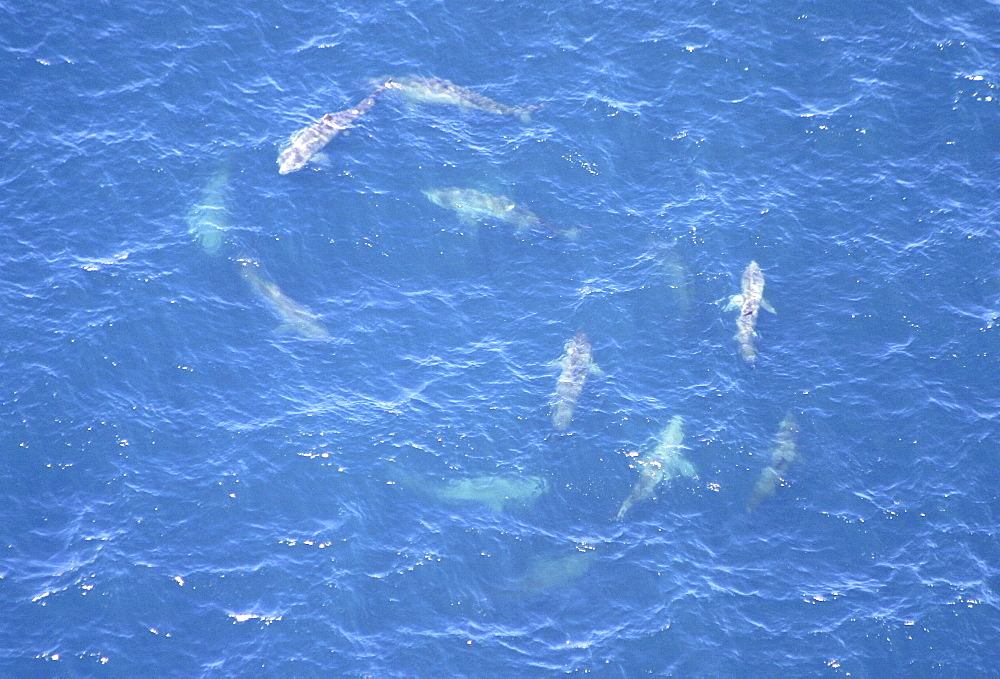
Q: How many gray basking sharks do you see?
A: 12